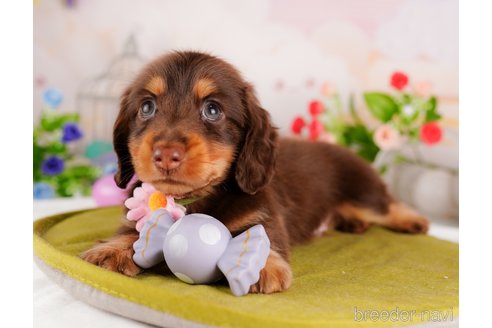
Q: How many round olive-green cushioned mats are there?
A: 1